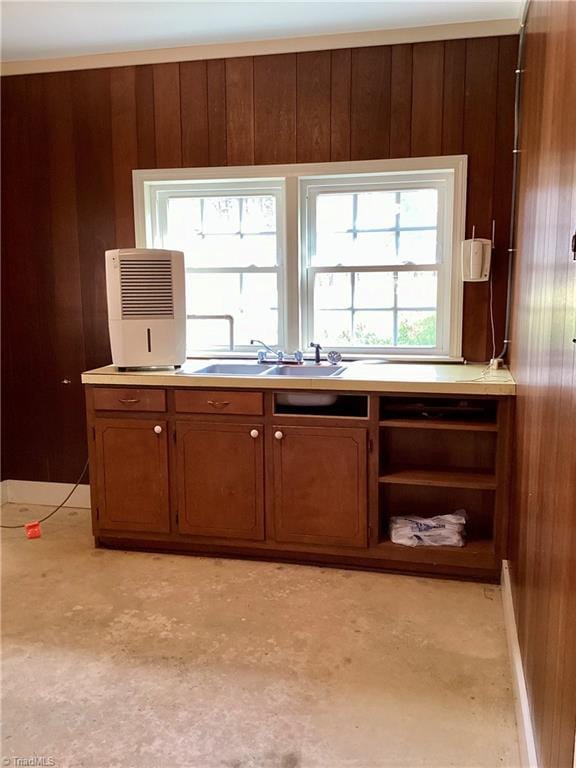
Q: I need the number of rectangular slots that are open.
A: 4